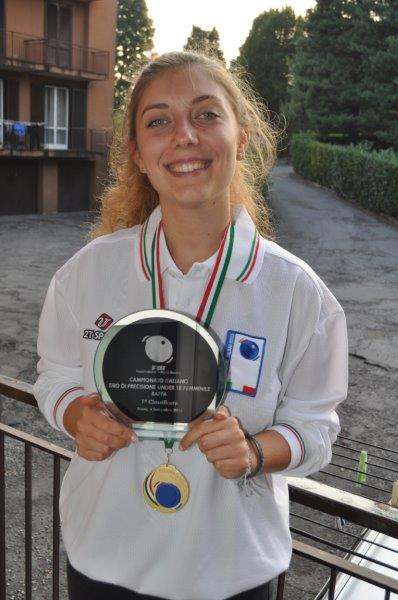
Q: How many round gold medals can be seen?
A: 1